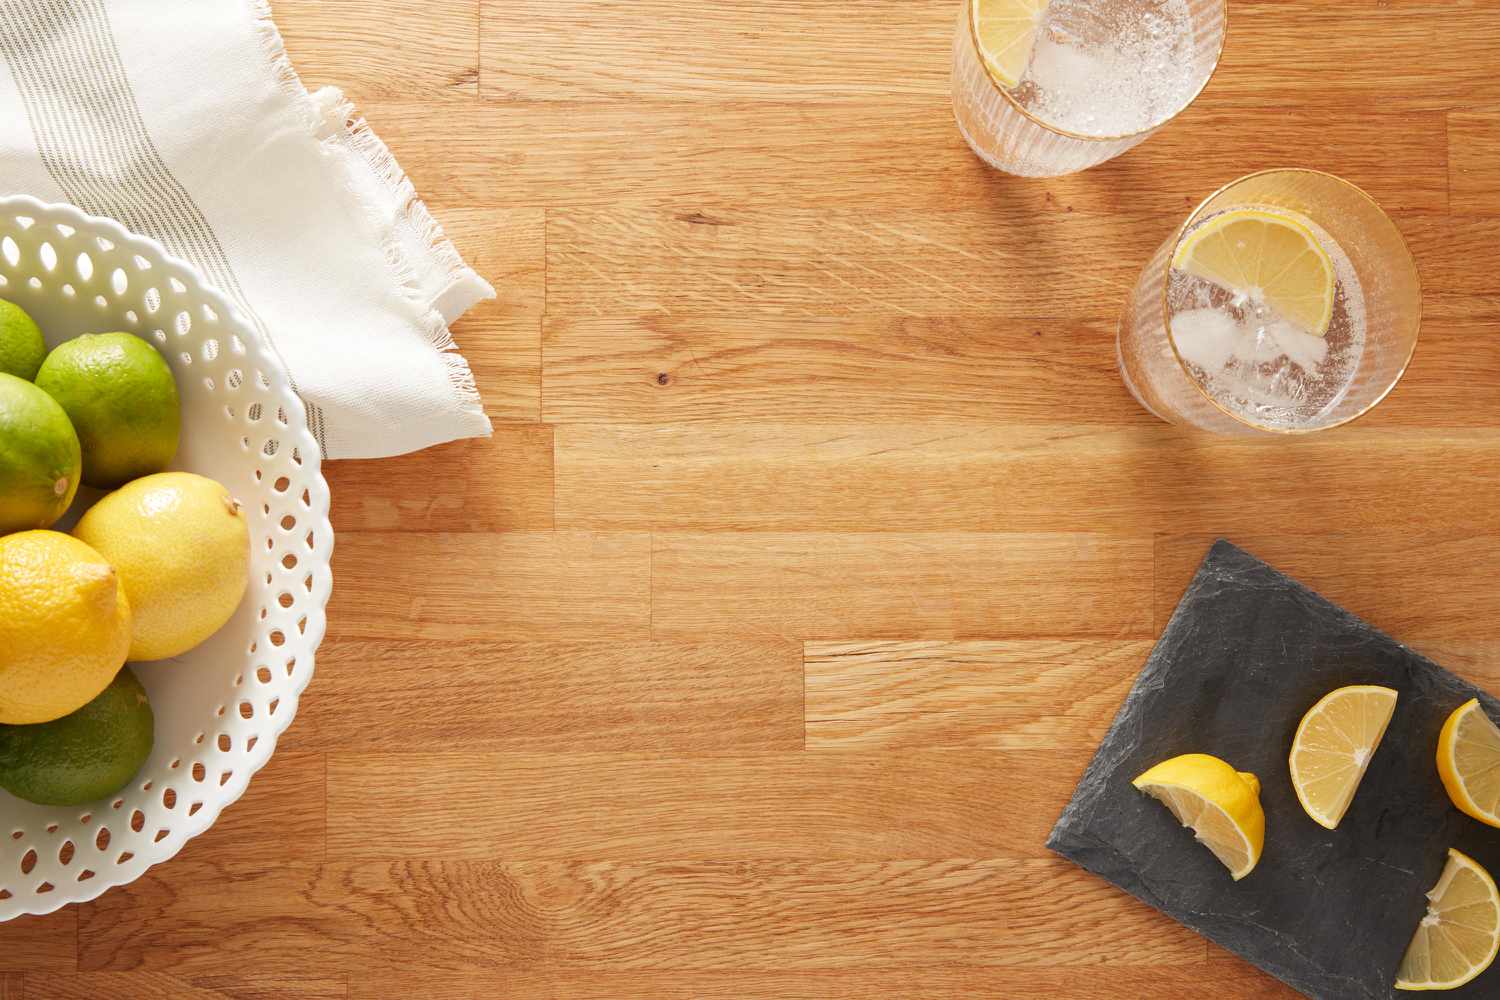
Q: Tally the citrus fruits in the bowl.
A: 6